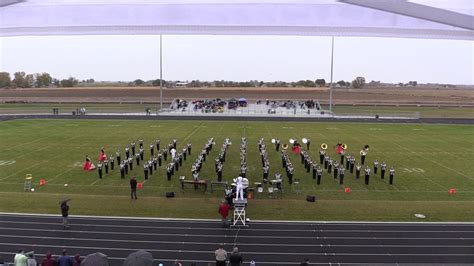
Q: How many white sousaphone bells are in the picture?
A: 3